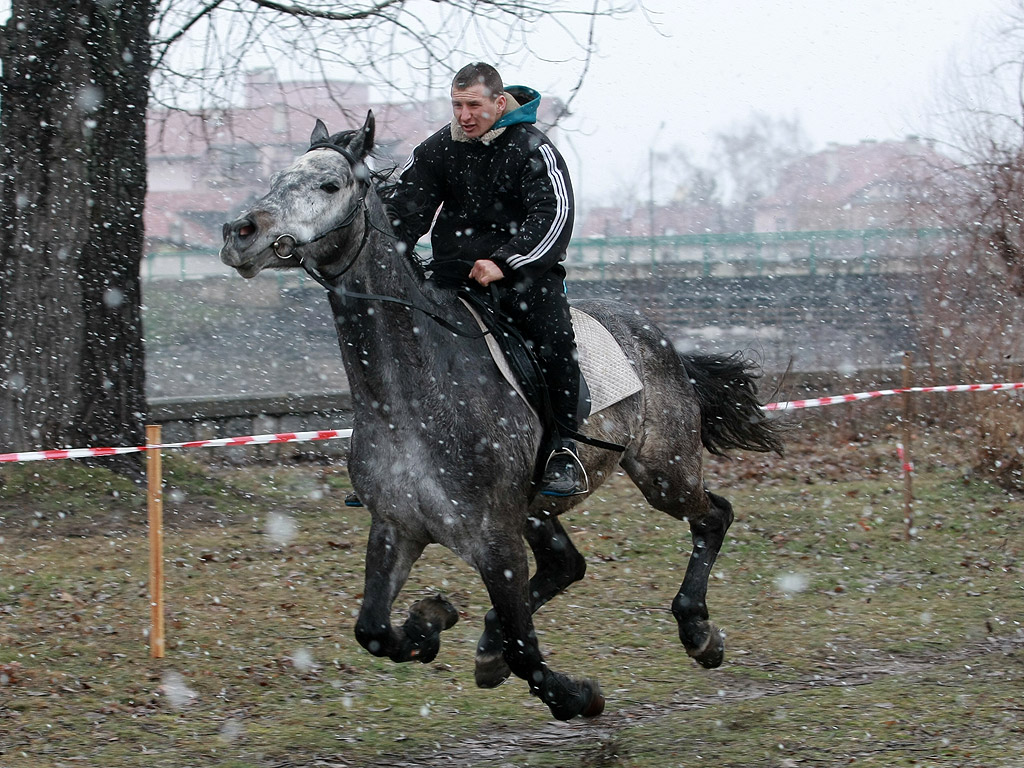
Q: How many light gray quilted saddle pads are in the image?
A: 1